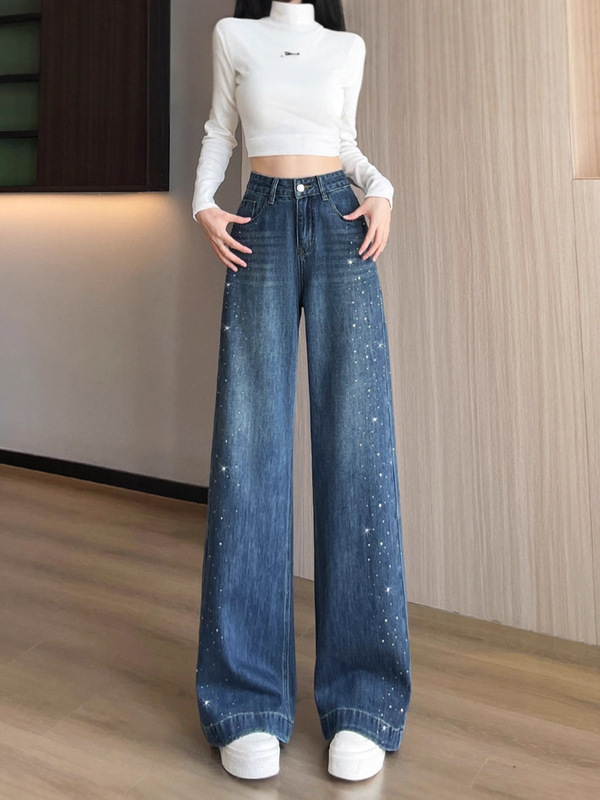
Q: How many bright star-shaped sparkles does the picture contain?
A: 10